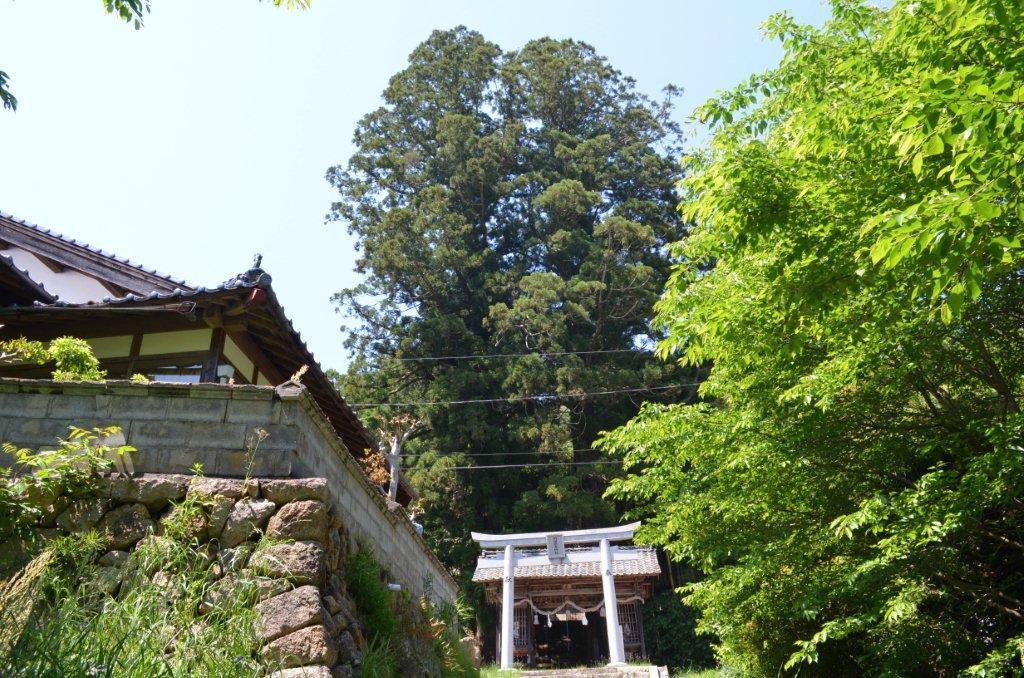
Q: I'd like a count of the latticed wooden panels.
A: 2